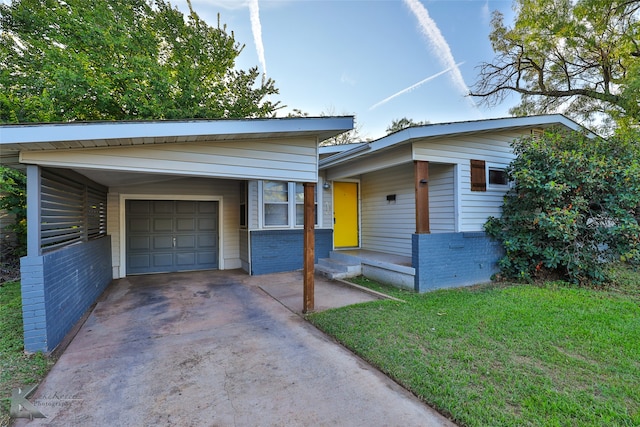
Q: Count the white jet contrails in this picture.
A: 3